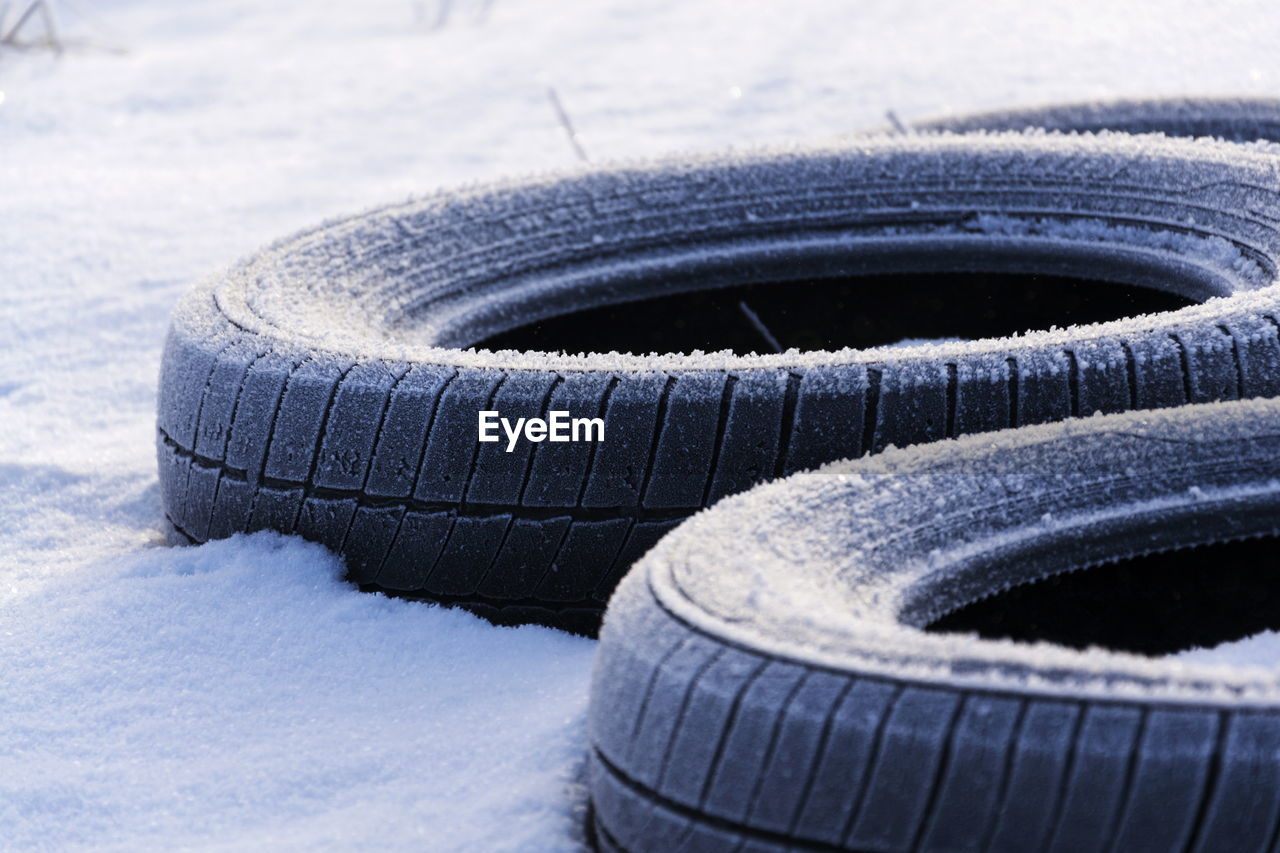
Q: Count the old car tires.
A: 3